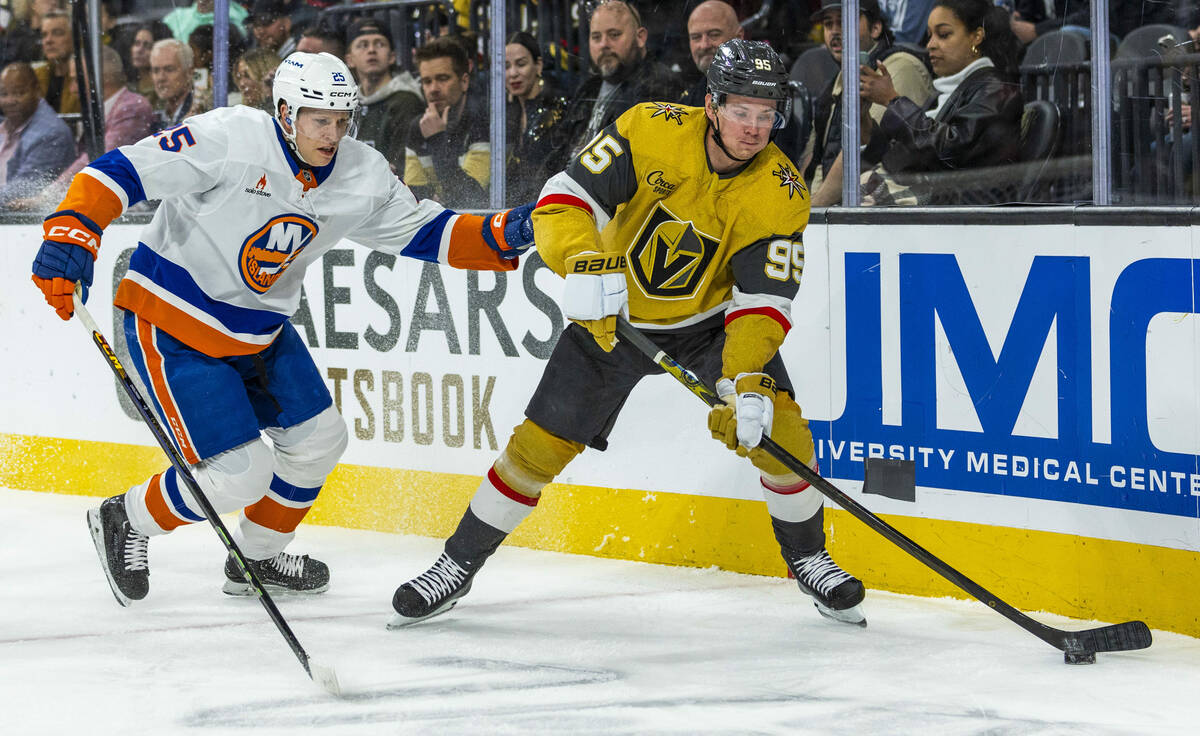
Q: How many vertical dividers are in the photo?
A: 5